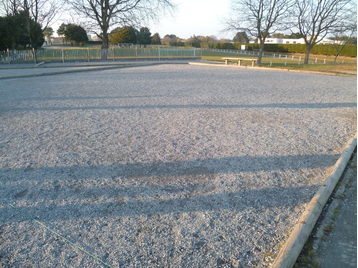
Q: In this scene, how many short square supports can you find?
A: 3